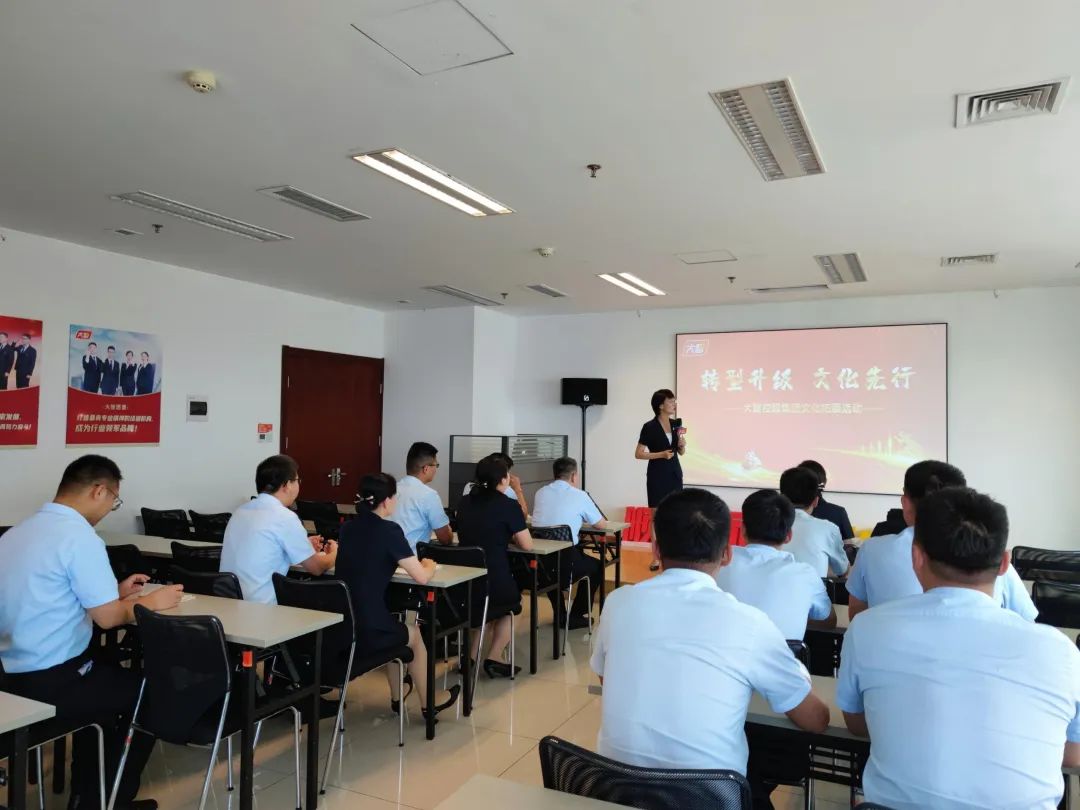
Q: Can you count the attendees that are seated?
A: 13